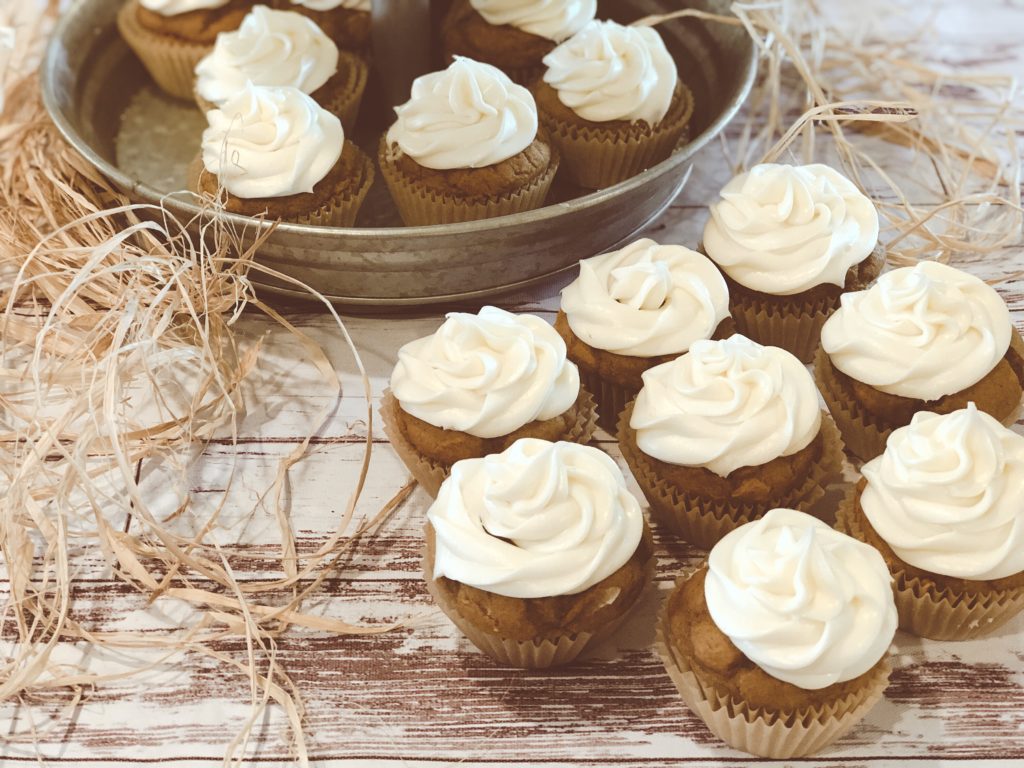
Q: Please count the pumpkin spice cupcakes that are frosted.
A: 15